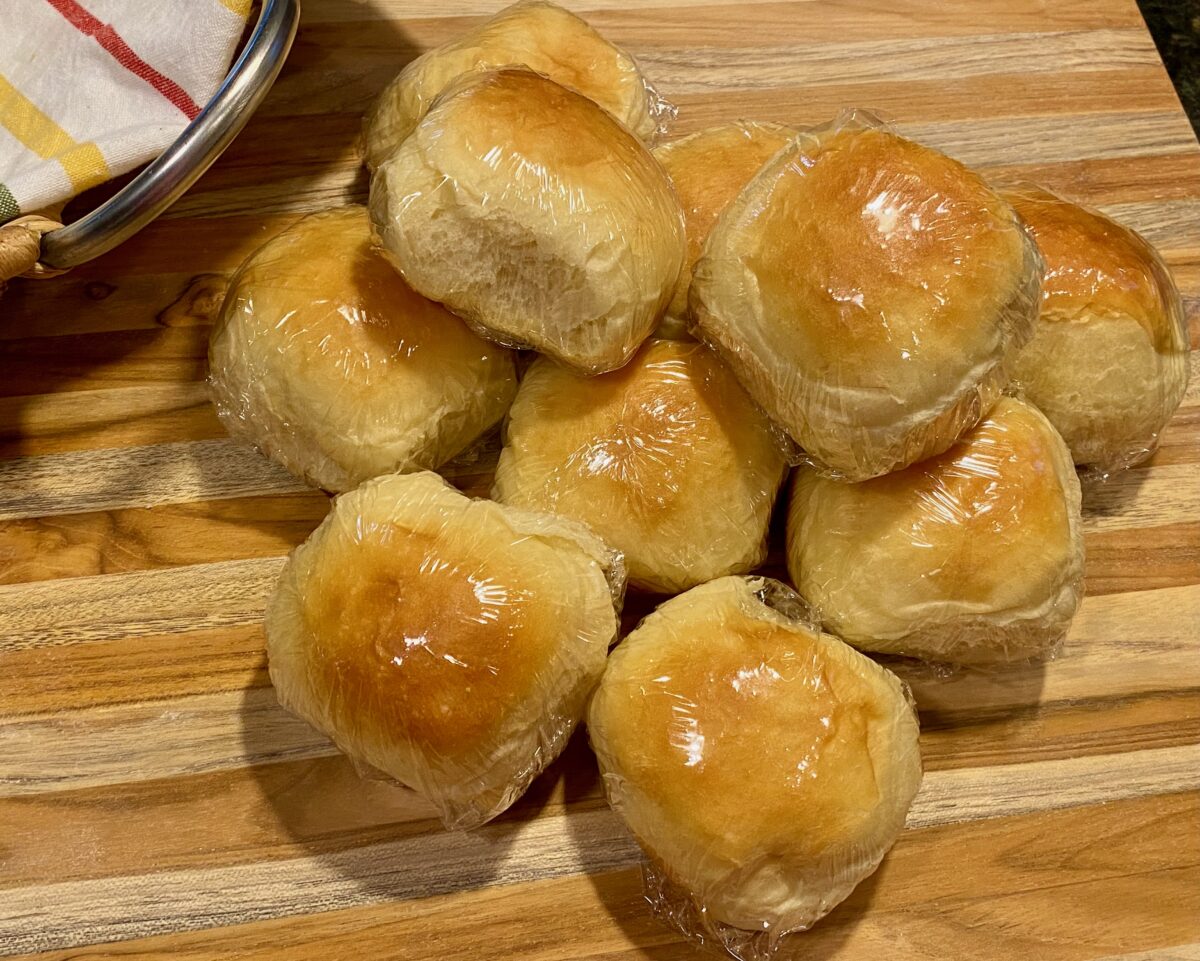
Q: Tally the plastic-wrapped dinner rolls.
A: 10